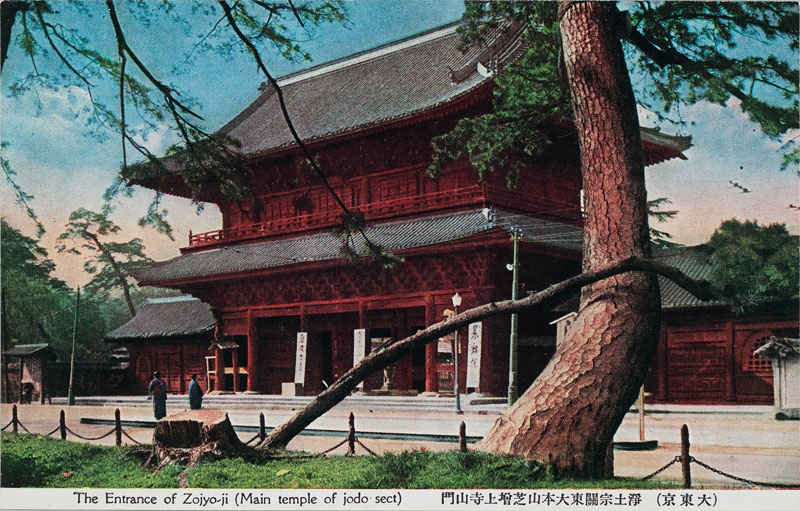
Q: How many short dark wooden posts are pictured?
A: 7